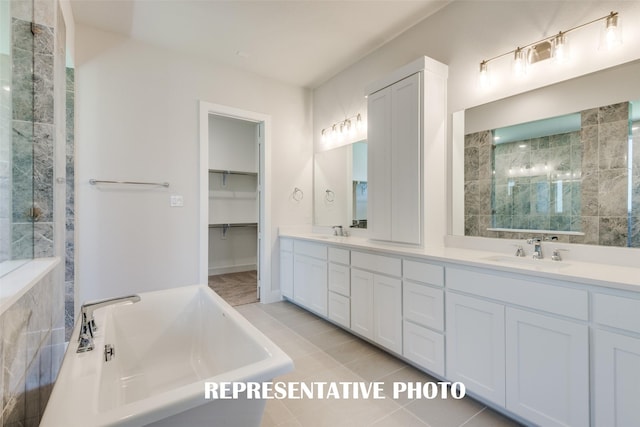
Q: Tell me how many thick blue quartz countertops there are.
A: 0